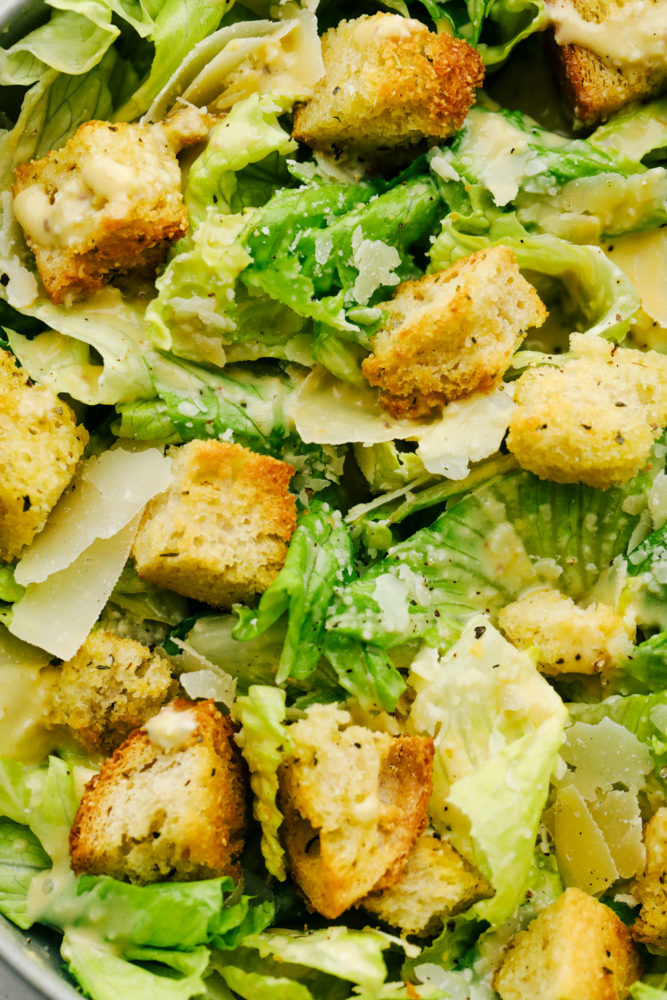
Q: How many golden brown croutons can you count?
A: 14